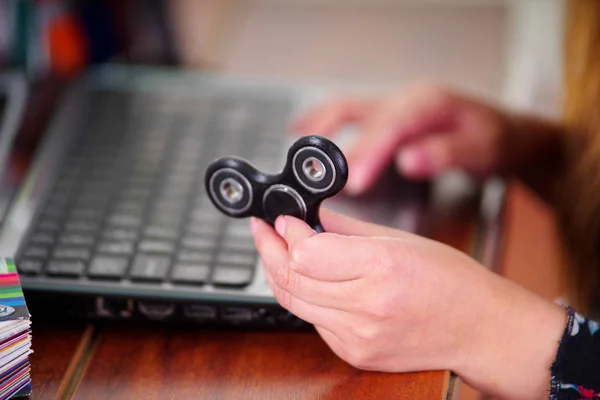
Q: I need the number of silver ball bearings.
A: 2